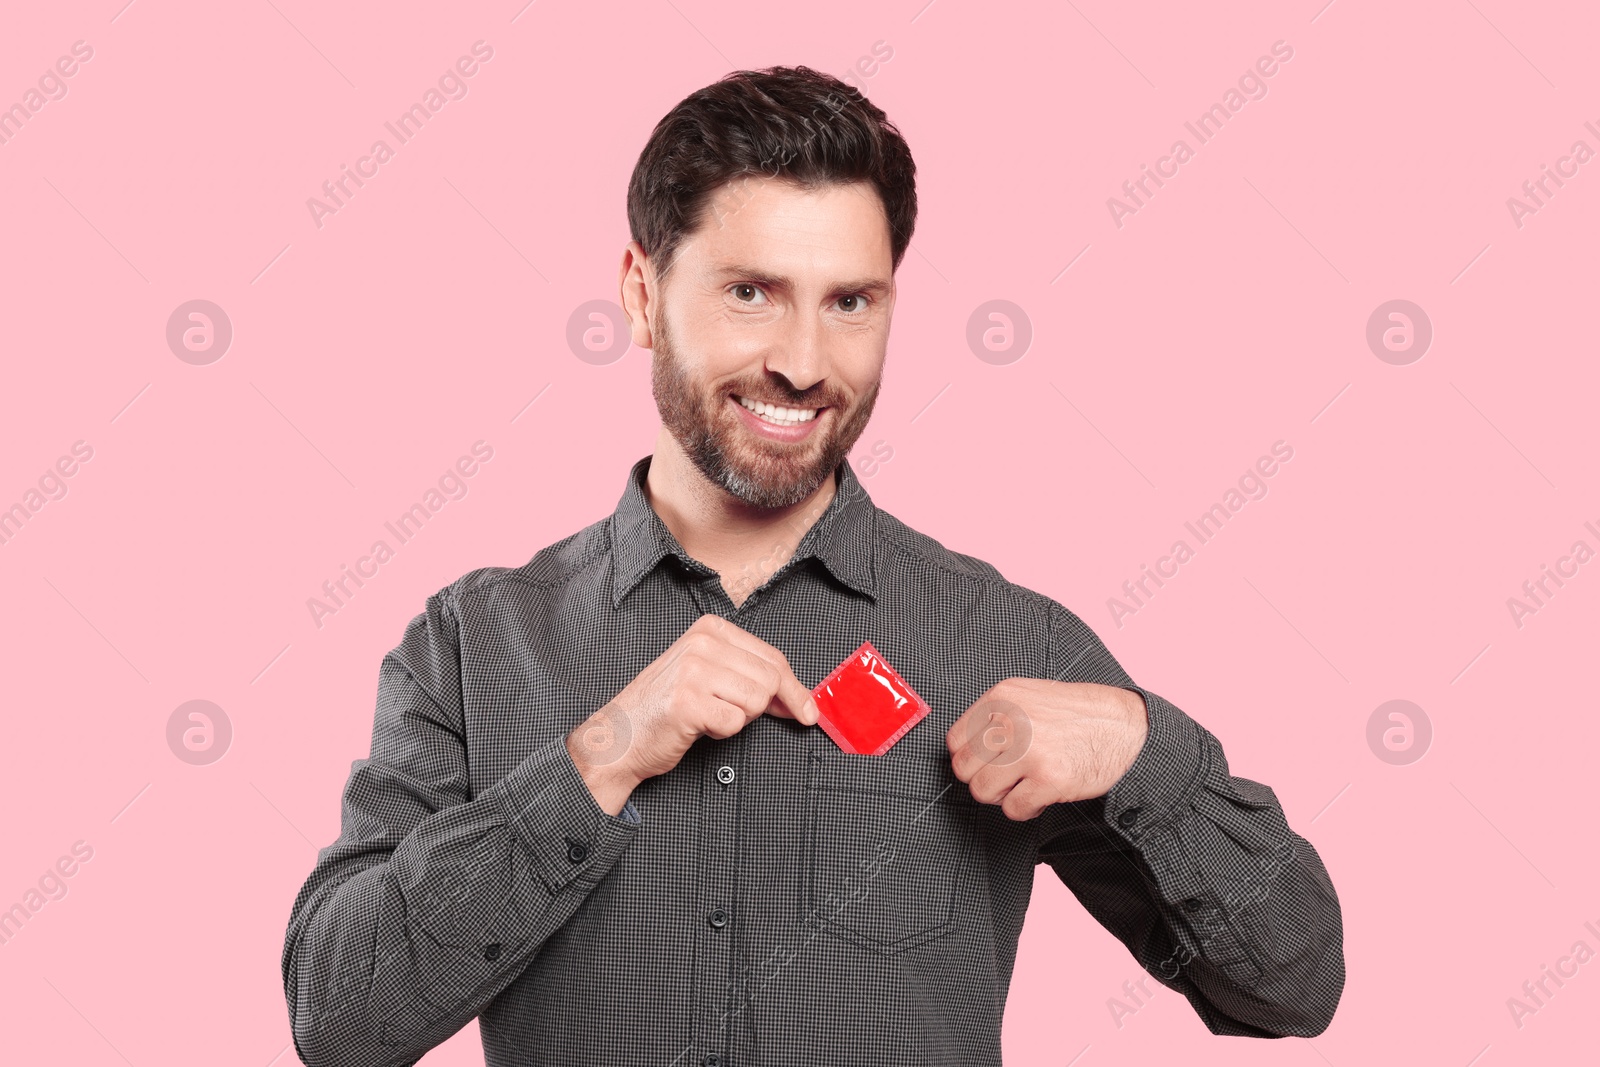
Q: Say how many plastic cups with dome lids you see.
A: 0